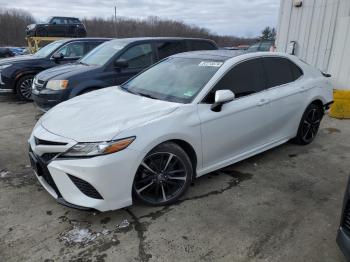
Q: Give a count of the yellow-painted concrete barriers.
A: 1